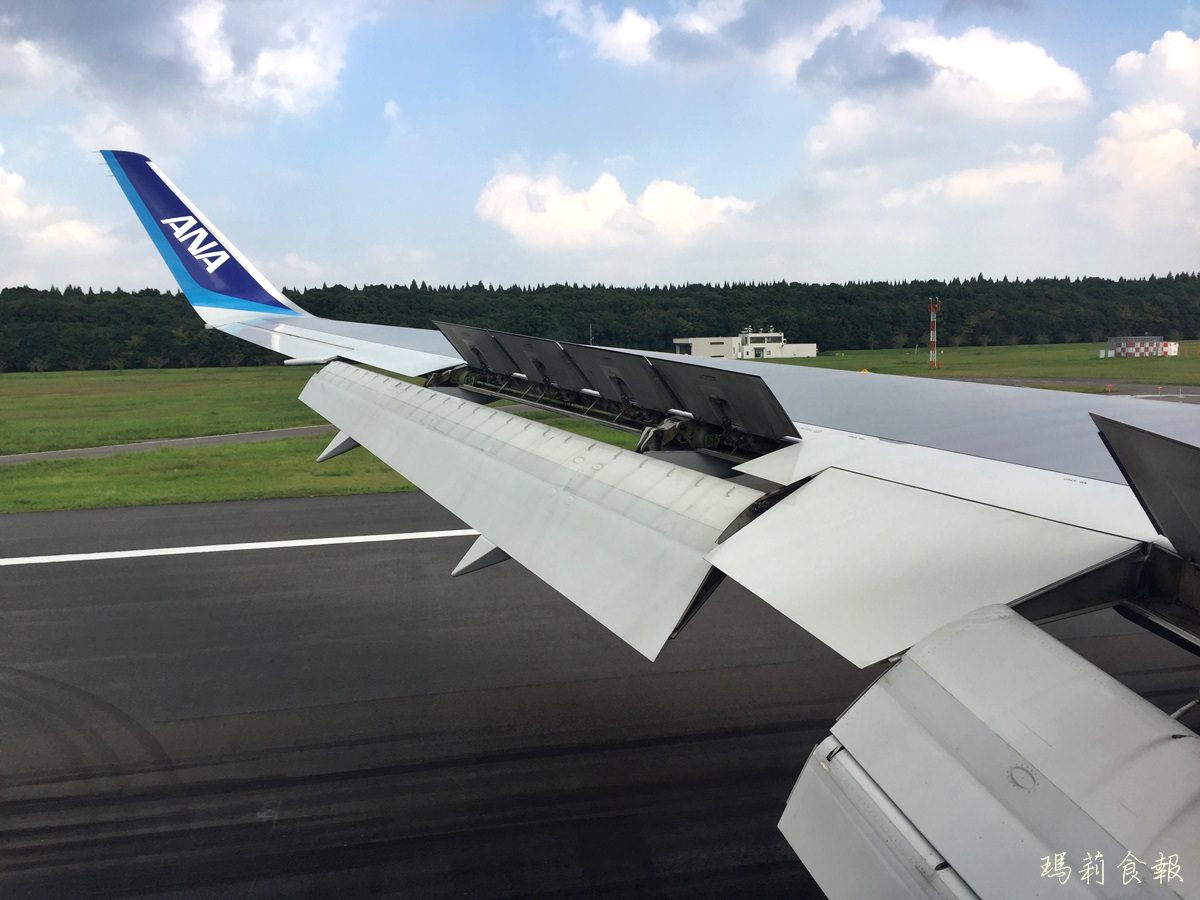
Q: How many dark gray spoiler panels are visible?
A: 5